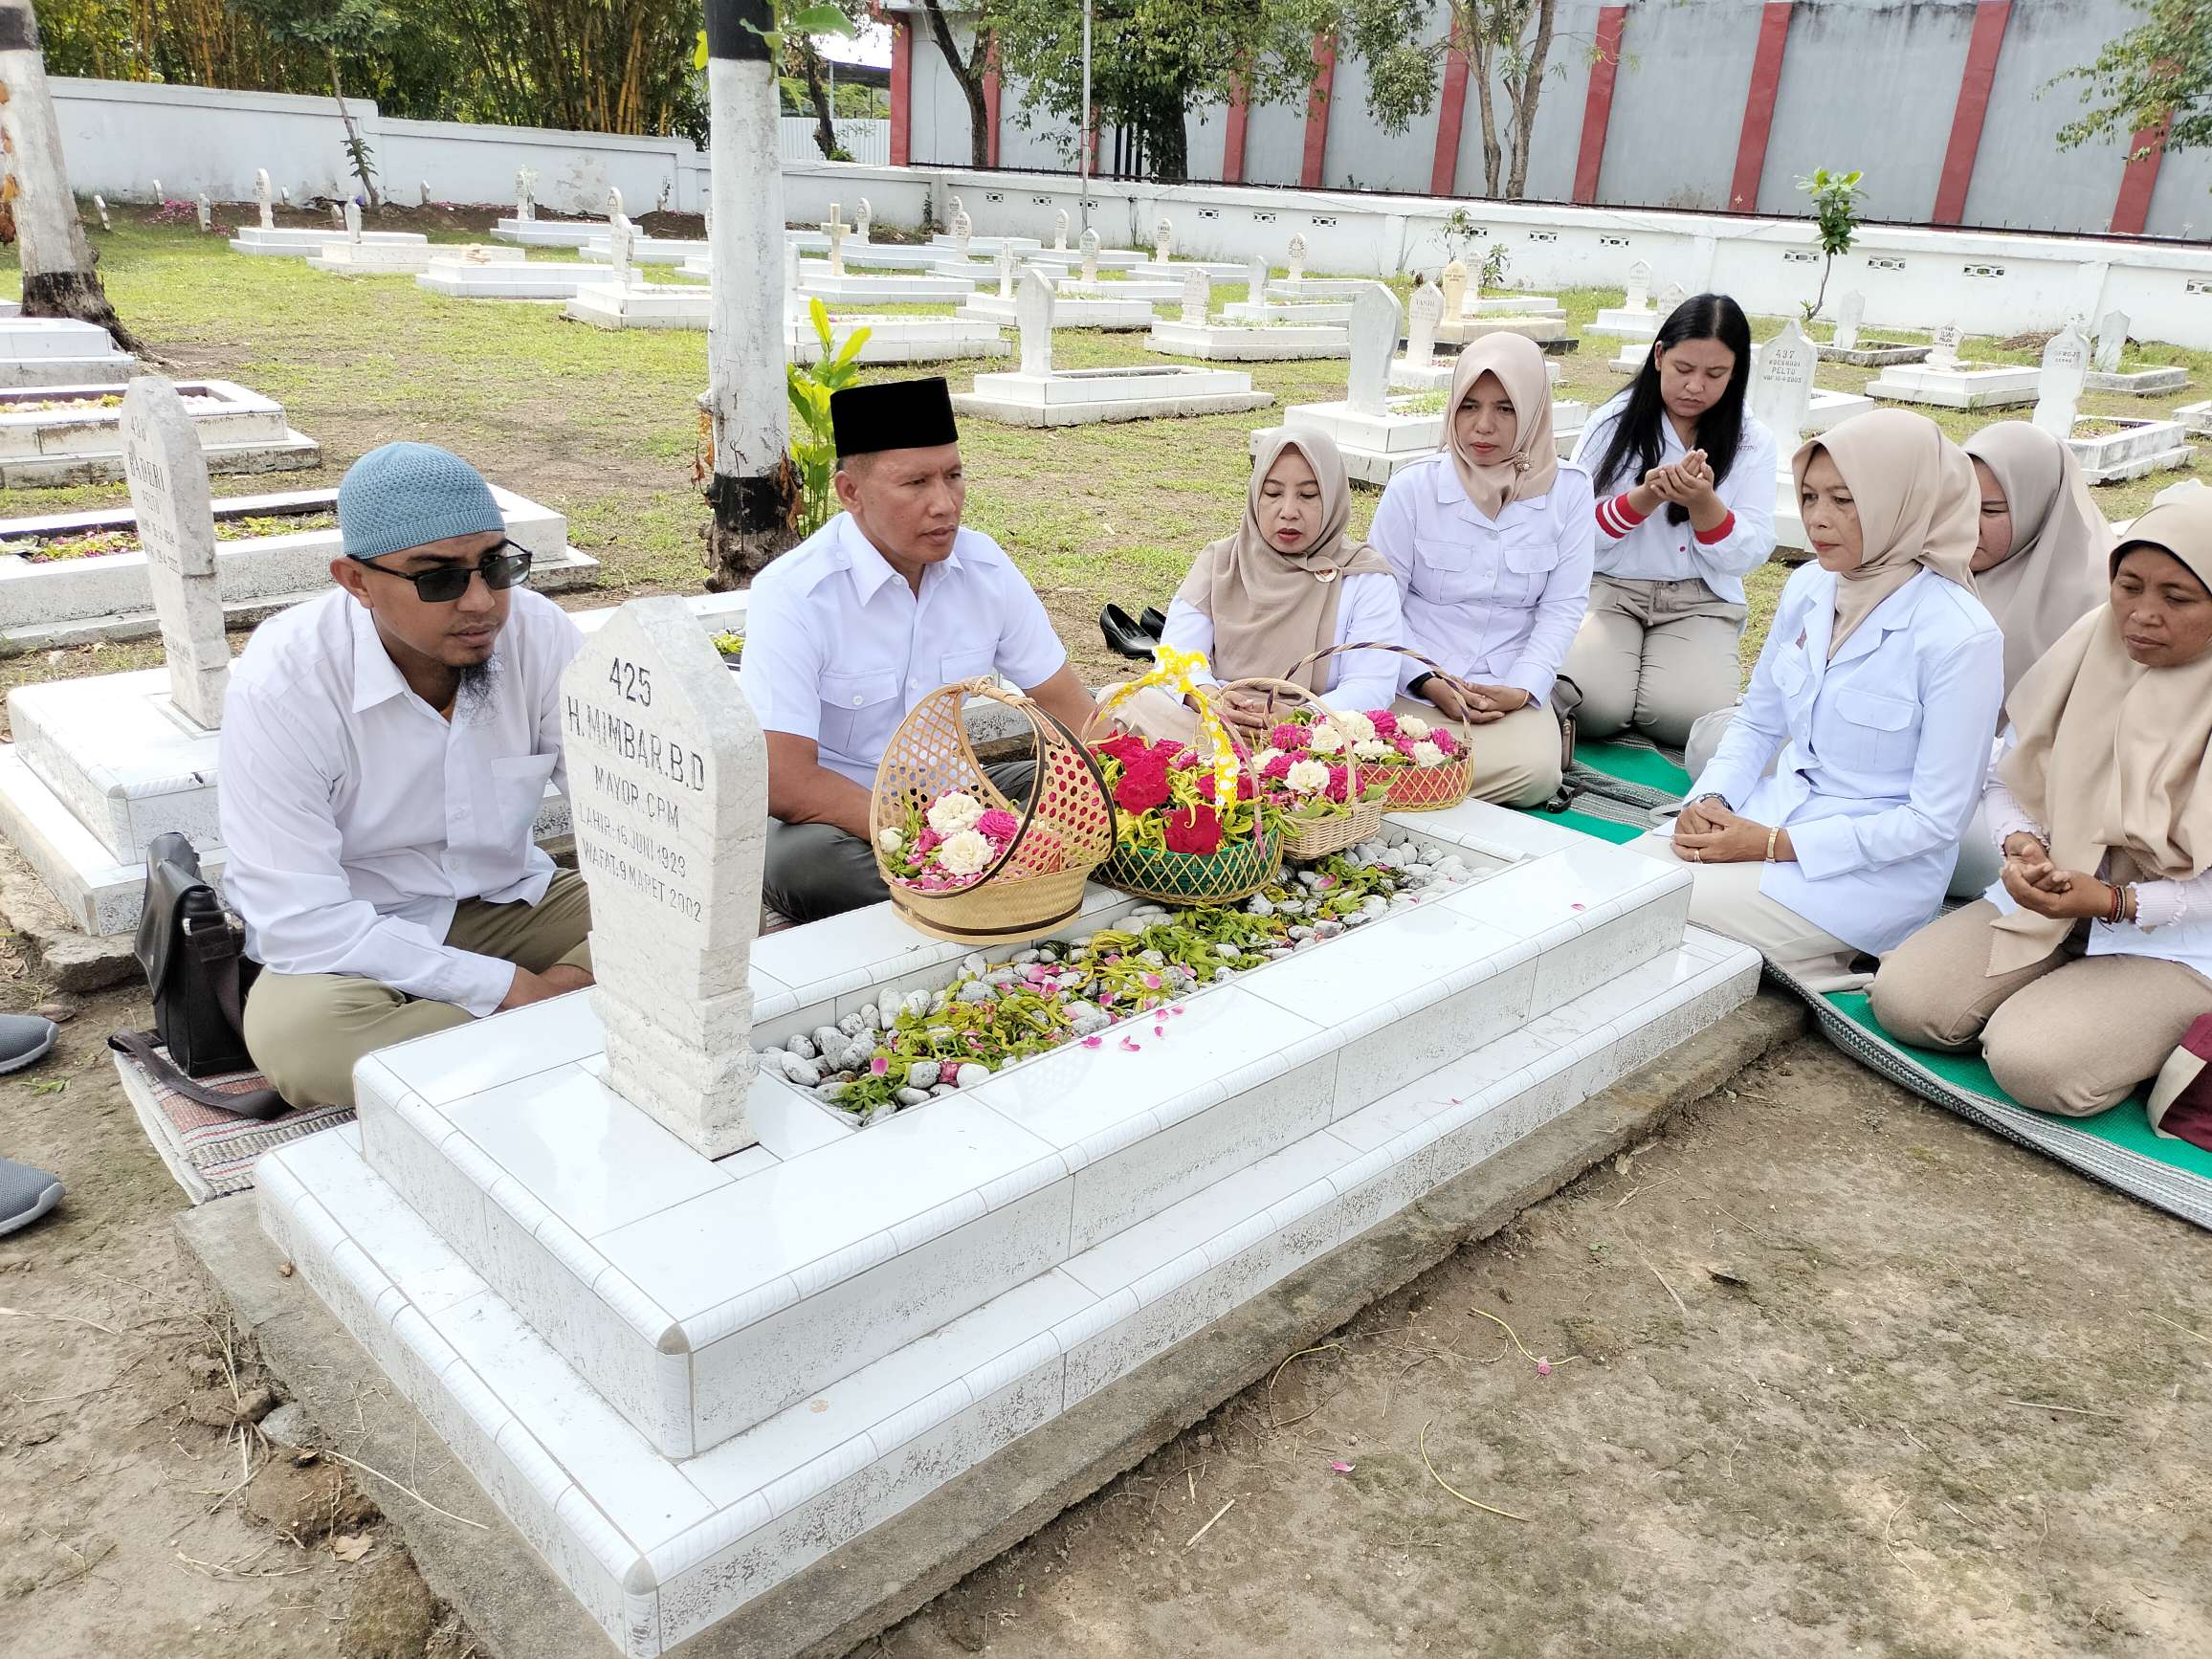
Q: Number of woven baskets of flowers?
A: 4